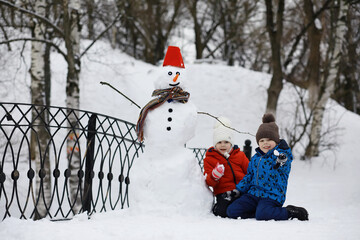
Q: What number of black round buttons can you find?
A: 3